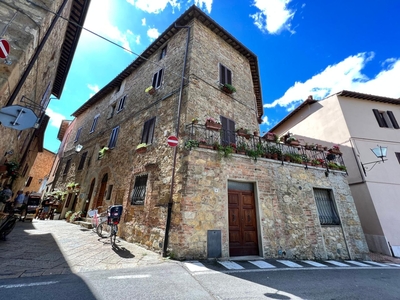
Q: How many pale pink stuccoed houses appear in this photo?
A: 1